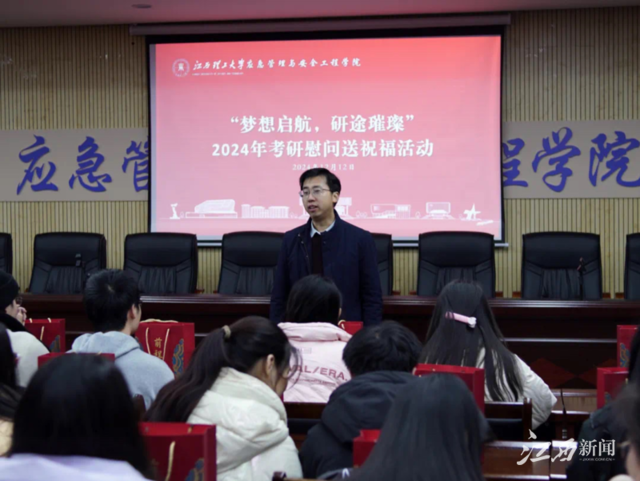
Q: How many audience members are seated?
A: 11